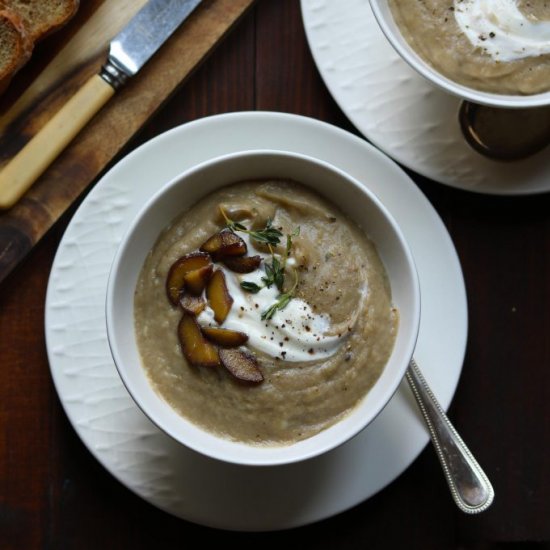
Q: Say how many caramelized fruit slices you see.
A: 9